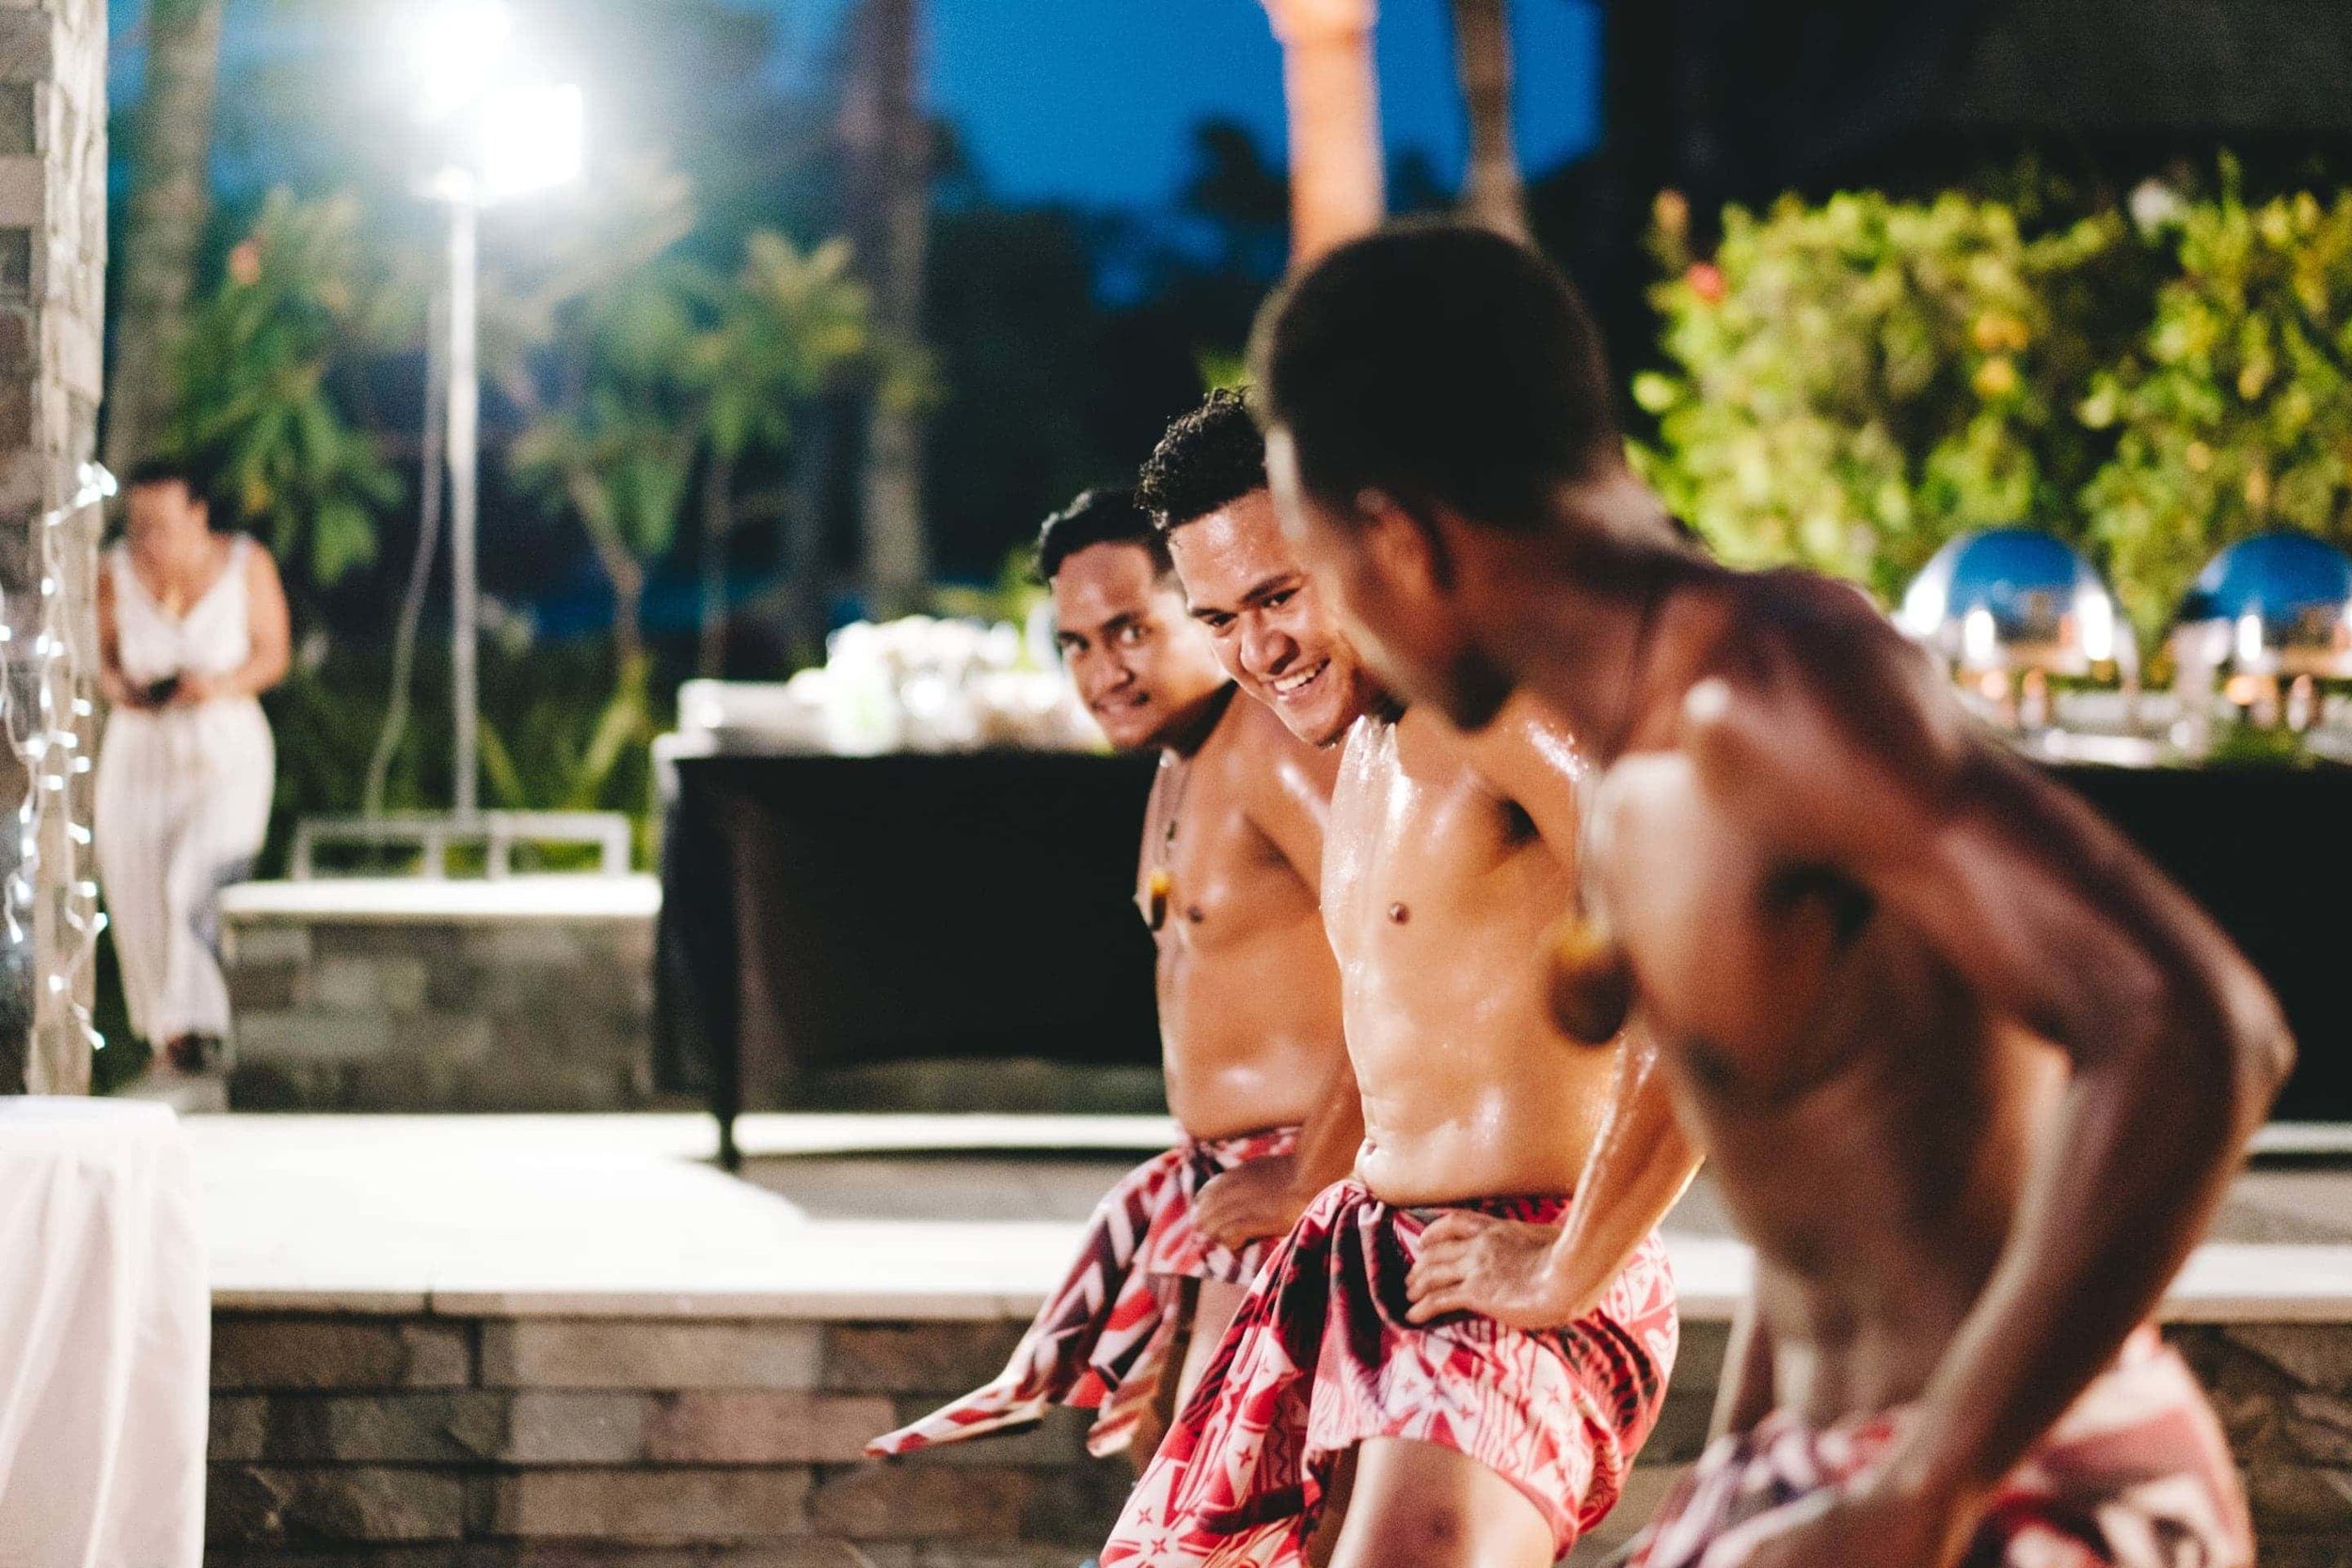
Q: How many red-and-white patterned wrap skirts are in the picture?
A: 3